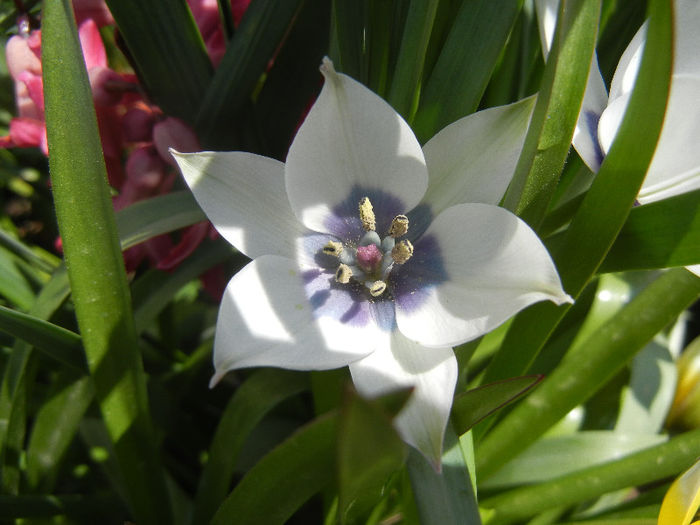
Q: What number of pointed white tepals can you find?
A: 6